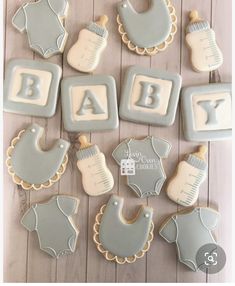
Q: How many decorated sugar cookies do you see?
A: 15